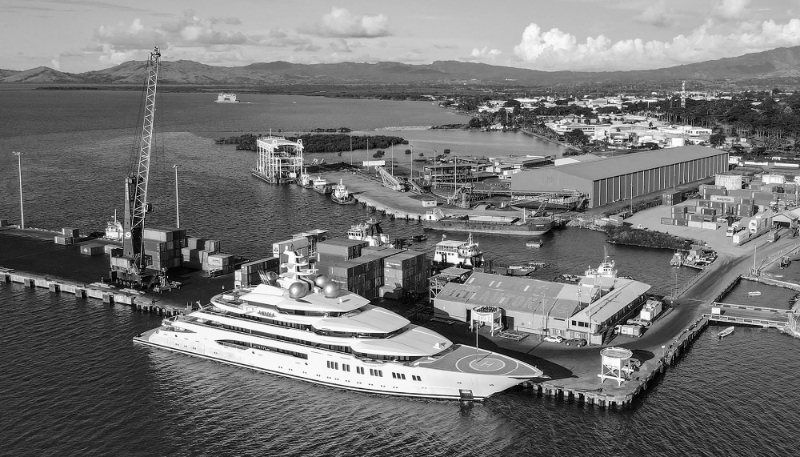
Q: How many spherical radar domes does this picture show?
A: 3